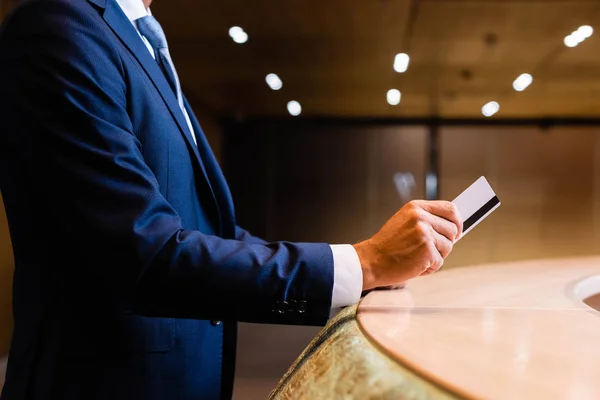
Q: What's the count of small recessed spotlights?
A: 8